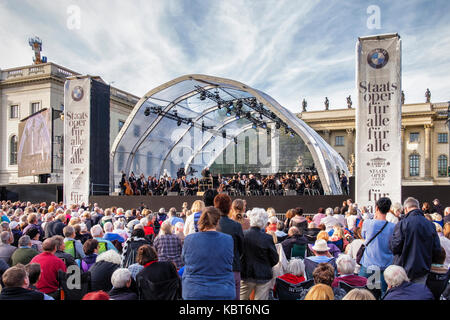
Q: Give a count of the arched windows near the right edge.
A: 2